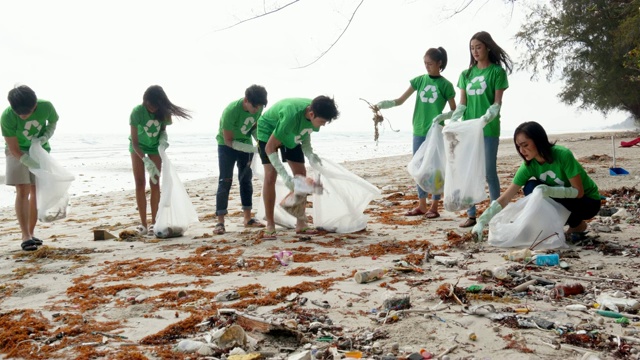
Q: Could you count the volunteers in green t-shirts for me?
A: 7